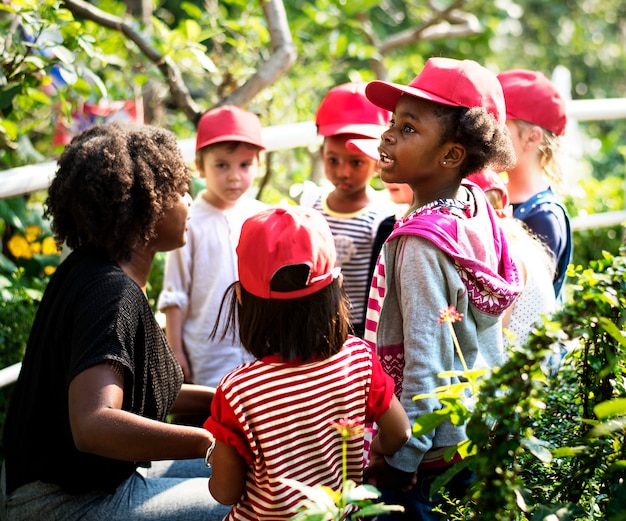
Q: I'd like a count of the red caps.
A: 7